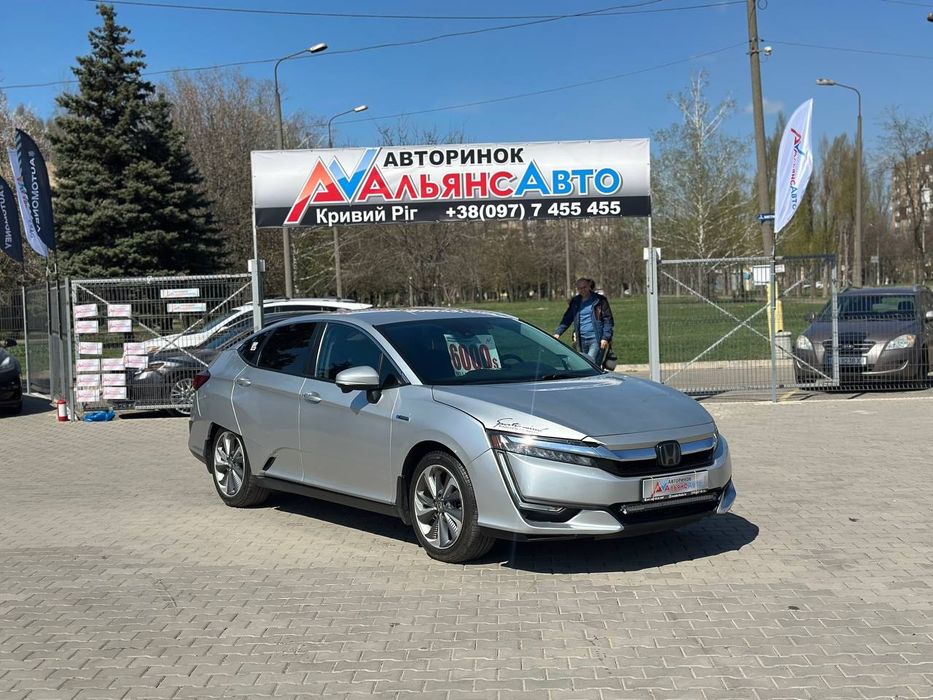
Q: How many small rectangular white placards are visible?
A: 15